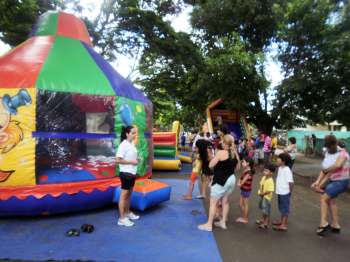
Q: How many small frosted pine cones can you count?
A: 0